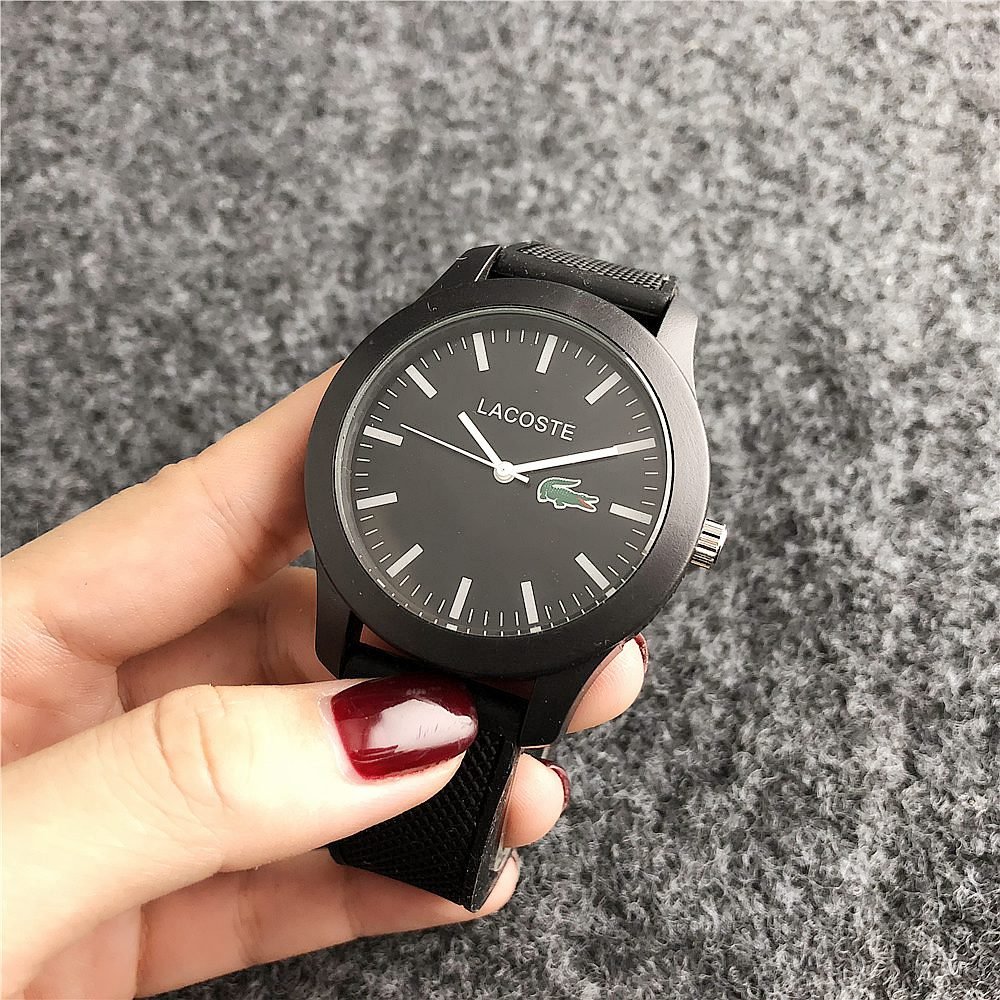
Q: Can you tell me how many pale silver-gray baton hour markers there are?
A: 12